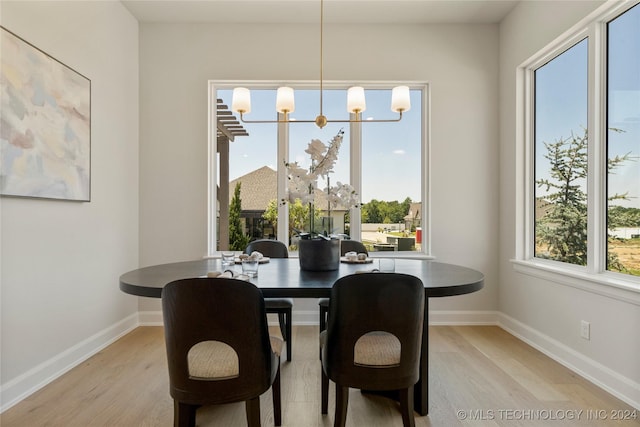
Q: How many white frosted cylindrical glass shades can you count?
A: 4